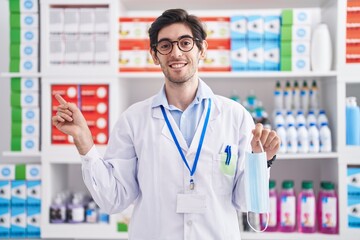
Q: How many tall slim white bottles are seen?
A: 5